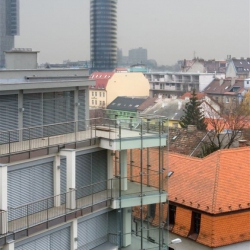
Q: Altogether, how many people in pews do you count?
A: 0